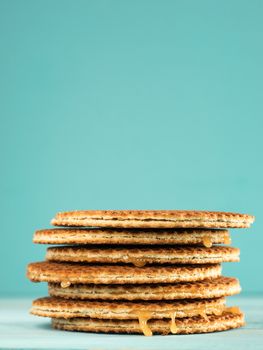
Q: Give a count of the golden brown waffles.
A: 7